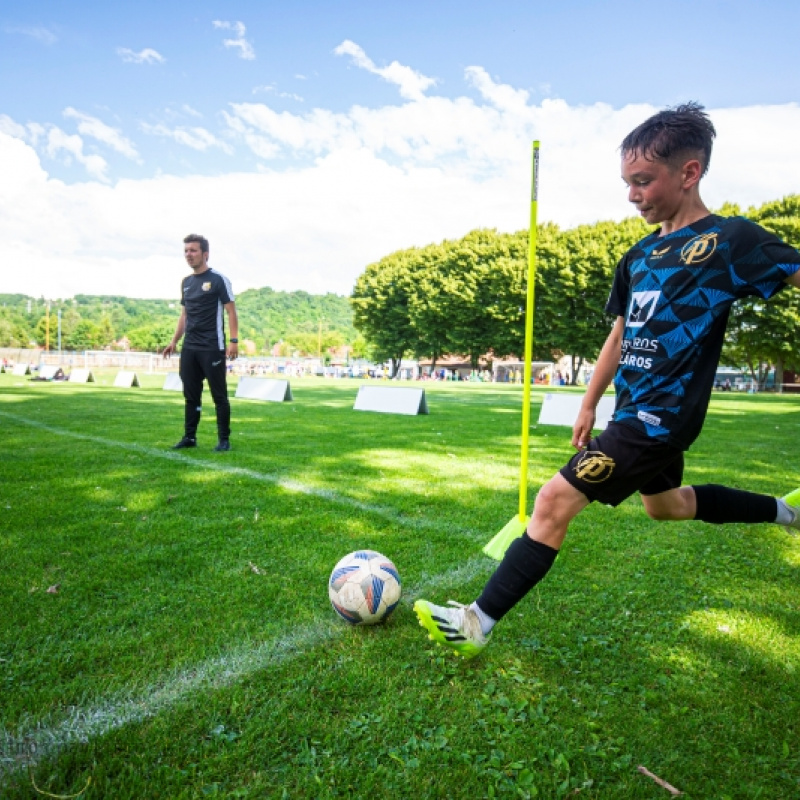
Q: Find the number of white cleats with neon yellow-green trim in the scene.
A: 2